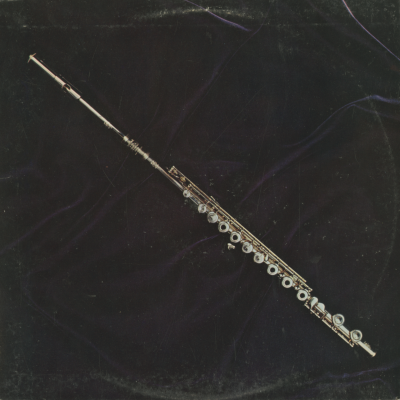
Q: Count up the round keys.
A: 12